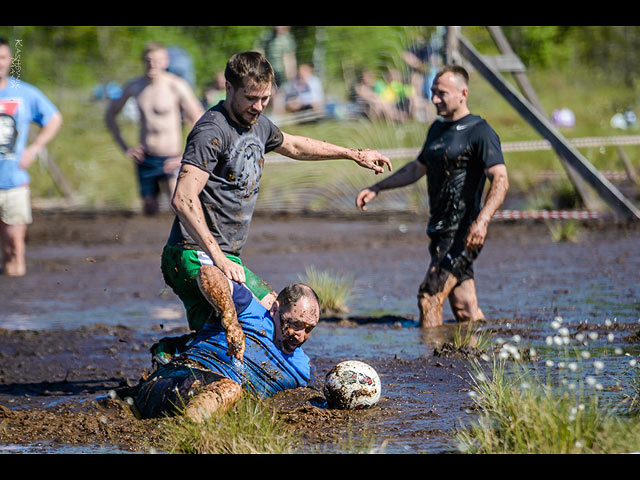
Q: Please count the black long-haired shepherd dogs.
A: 0